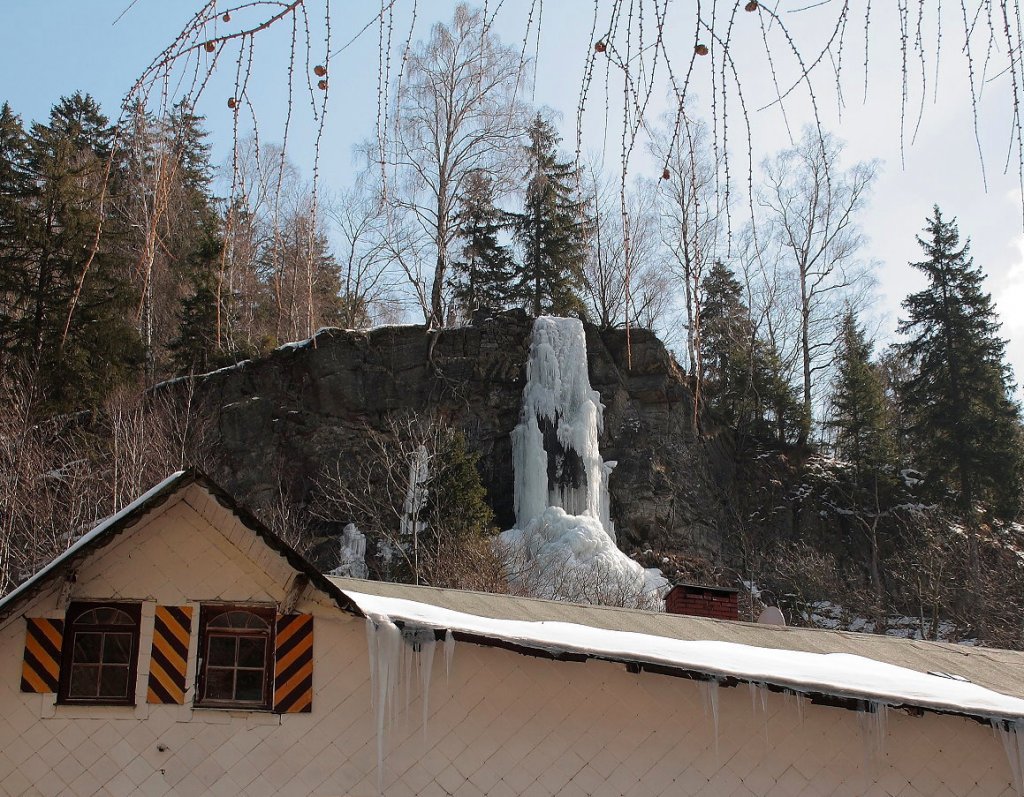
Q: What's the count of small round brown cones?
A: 9